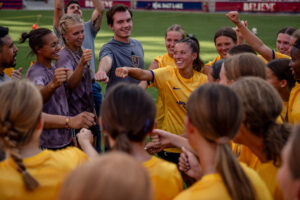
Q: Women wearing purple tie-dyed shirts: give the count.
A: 2